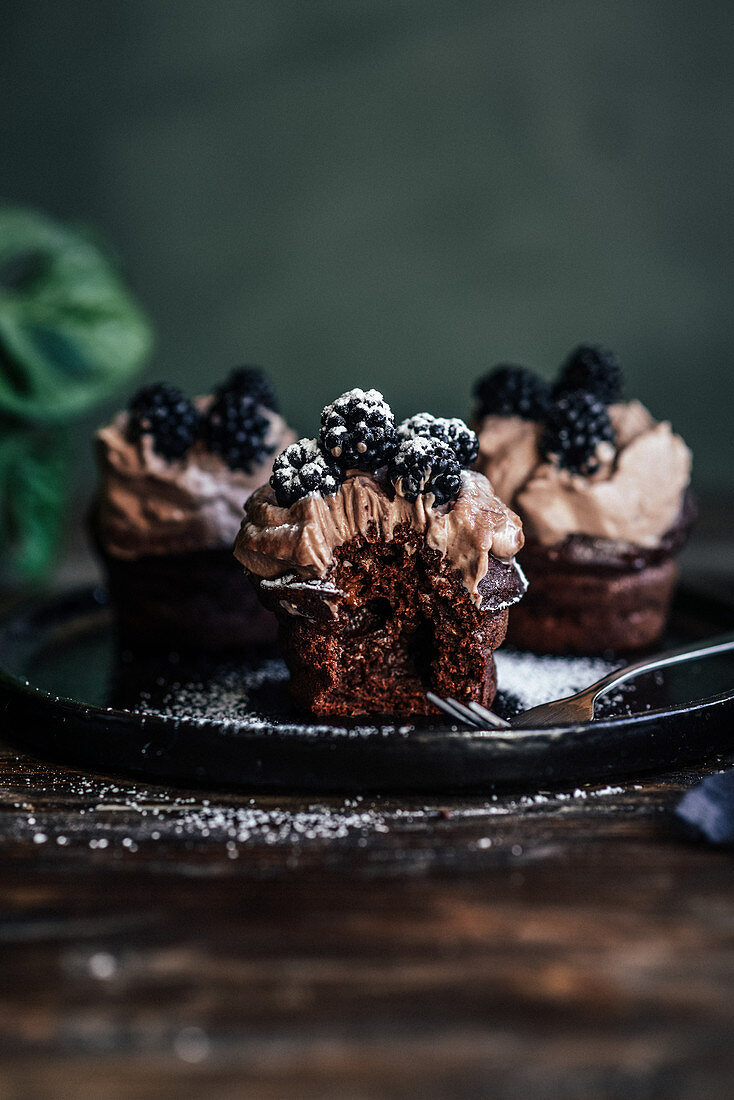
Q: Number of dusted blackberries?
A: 4